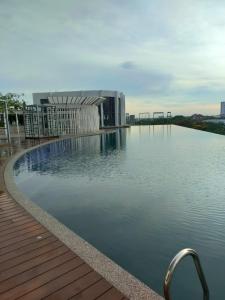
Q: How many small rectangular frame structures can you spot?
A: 3